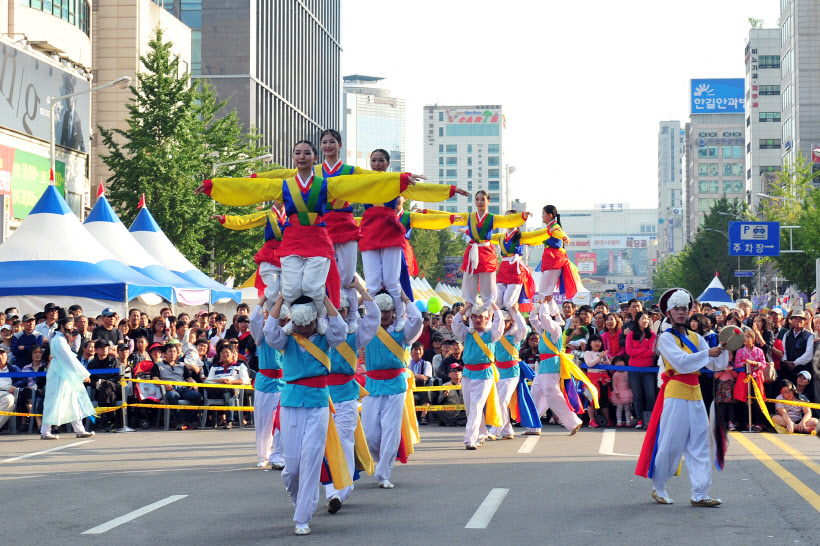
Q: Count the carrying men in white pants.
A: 7